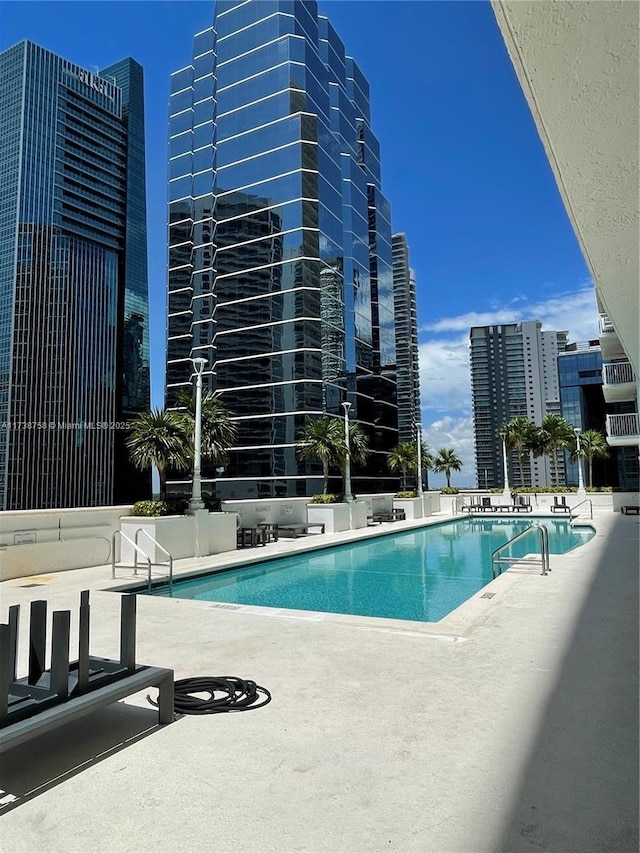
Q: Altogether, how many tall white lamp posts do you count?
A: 5